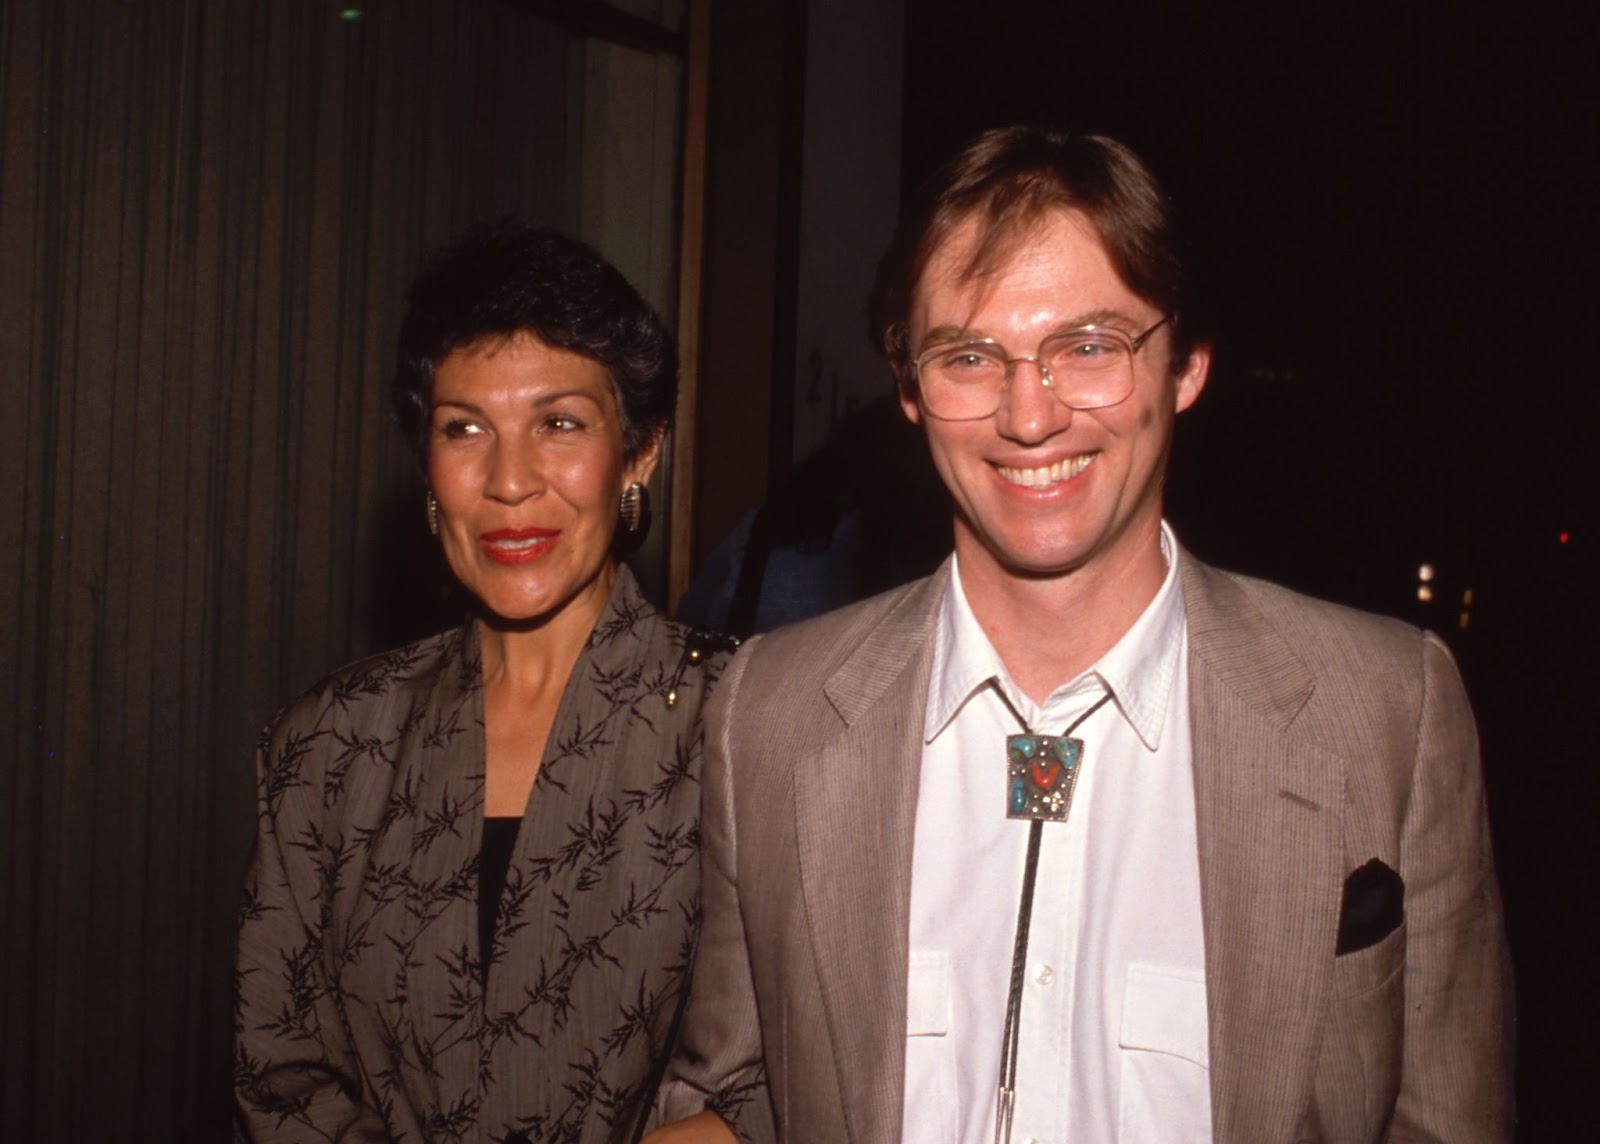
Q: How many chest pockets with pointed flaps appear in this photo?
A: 2